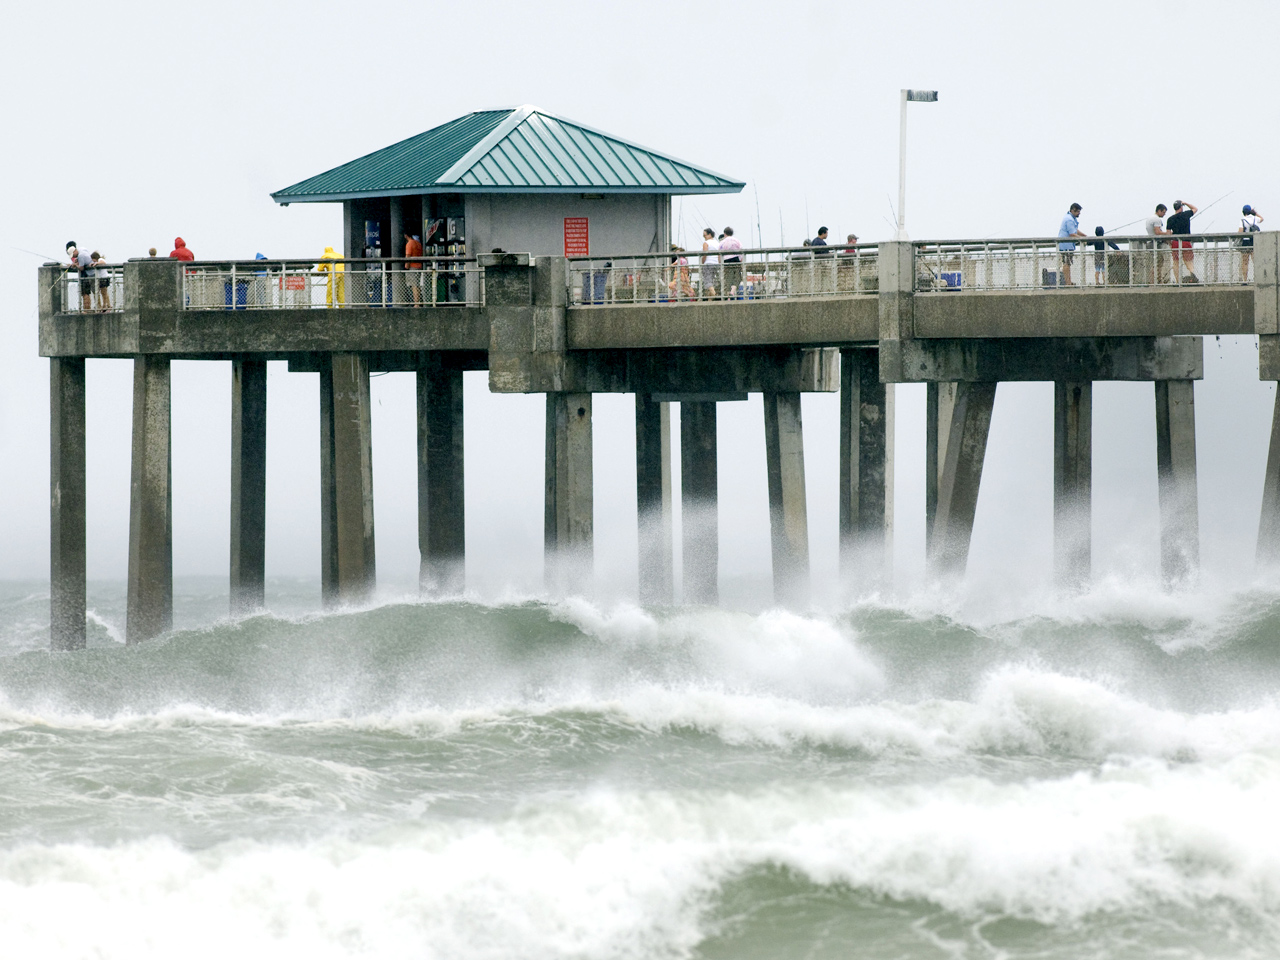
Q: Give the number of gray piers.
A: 1